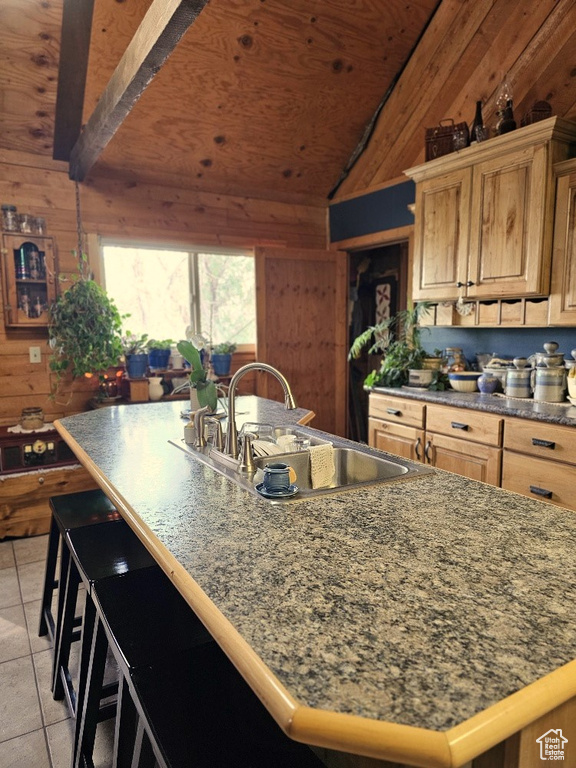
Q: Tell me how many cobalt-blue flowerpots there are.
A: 4